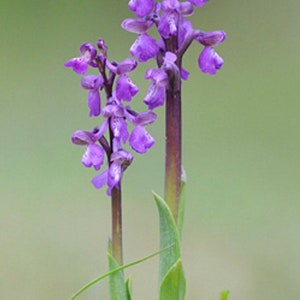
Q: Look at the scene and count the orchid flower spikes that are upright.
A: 2